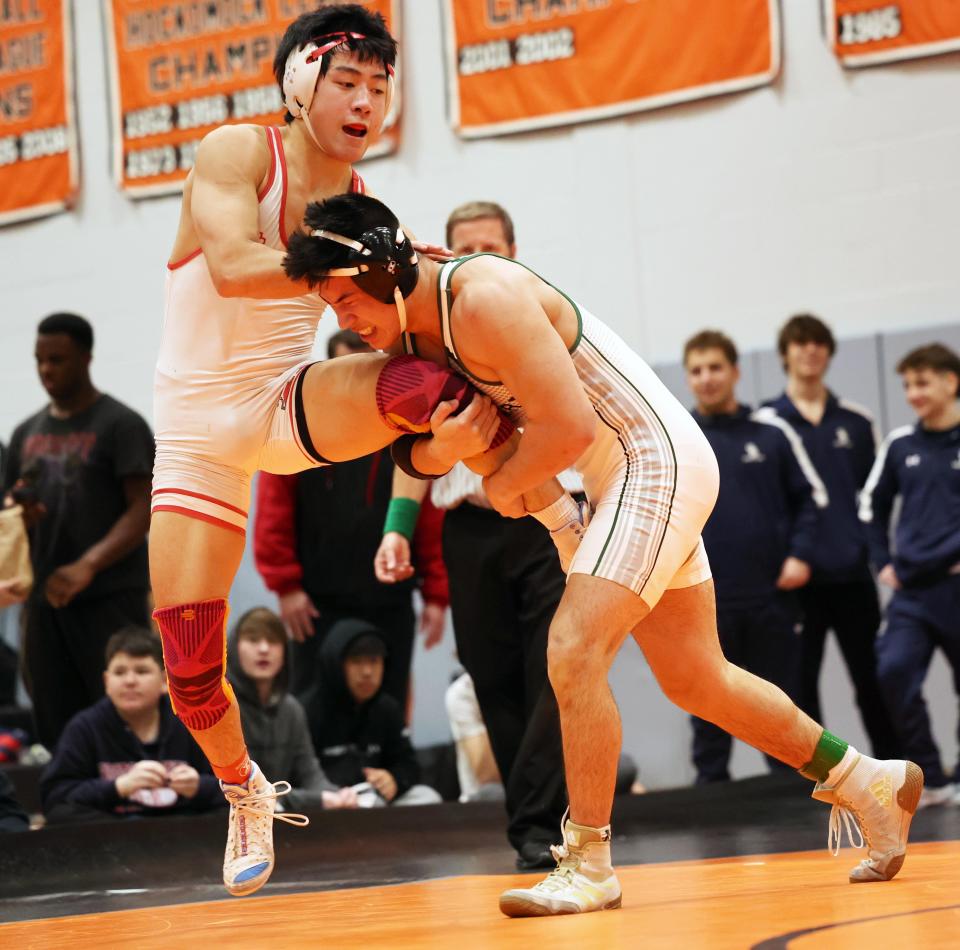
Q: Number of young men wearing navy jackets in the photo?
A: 3